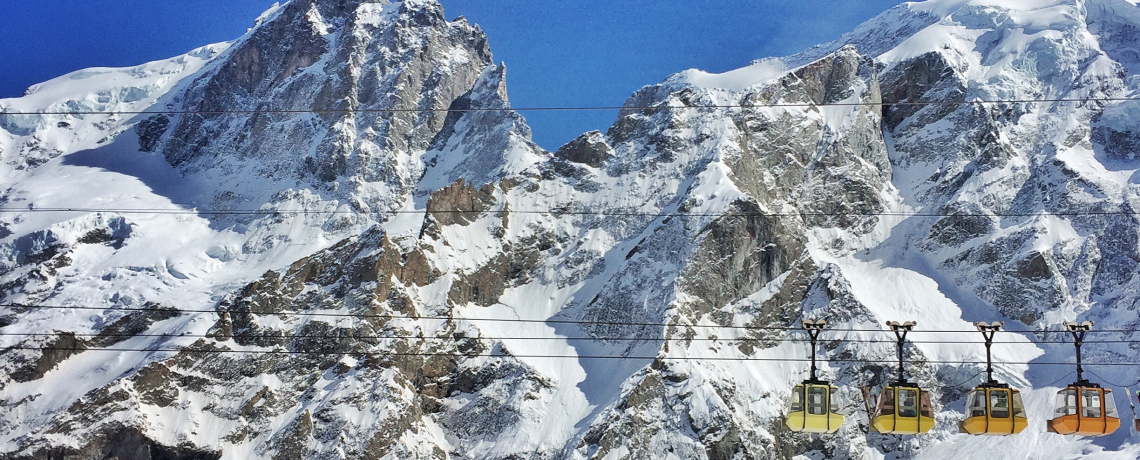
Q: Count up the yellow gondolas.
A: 3